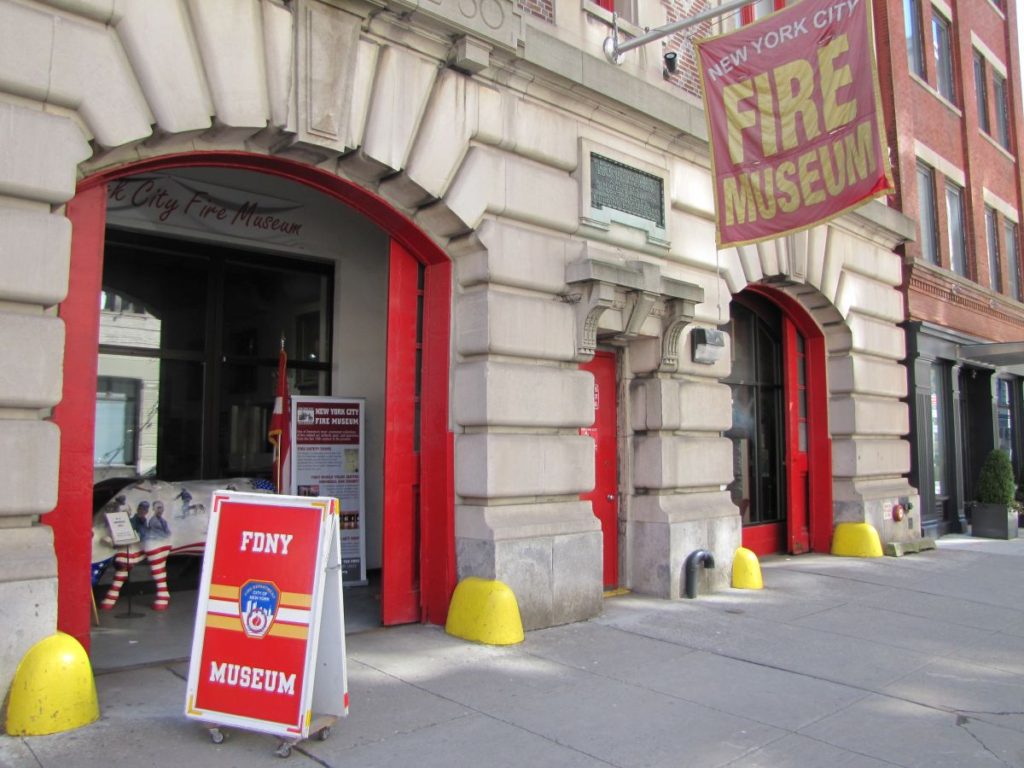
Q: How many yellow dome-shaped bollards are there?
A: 4